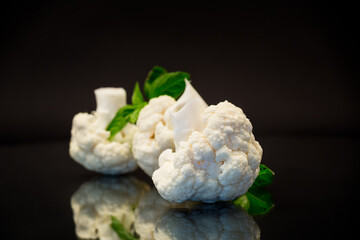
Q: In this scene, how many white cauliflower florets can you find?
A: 3